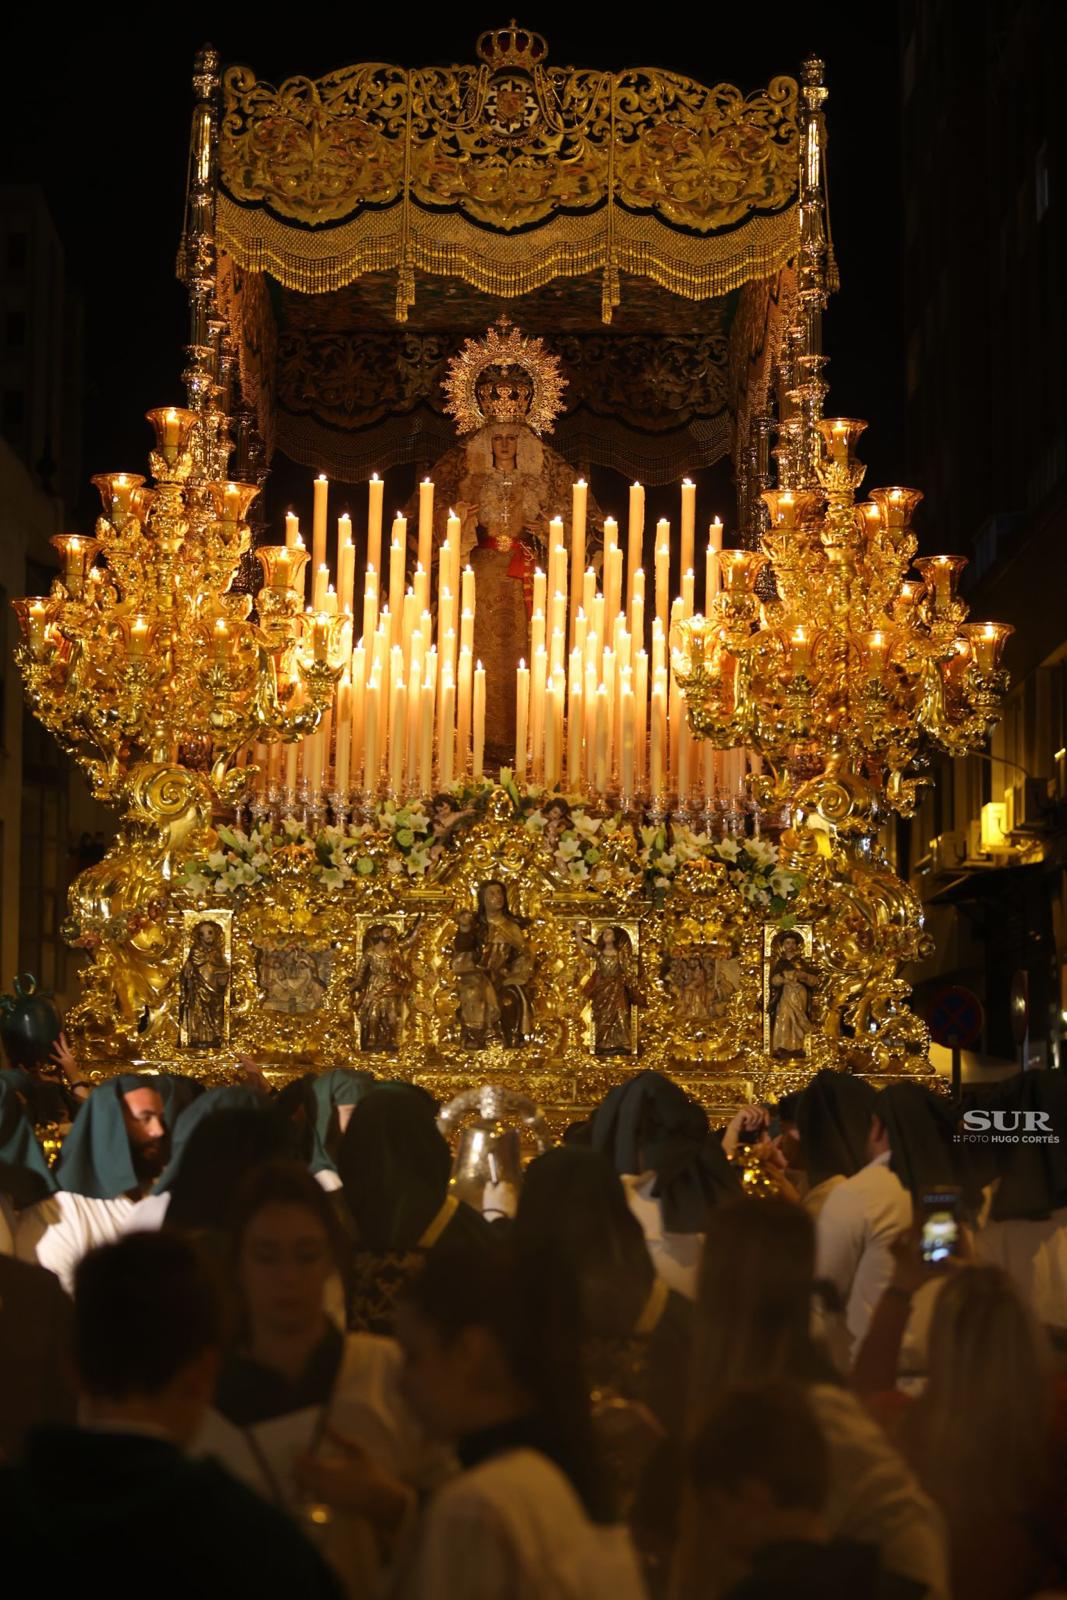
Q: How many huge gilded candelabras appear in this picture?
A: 2